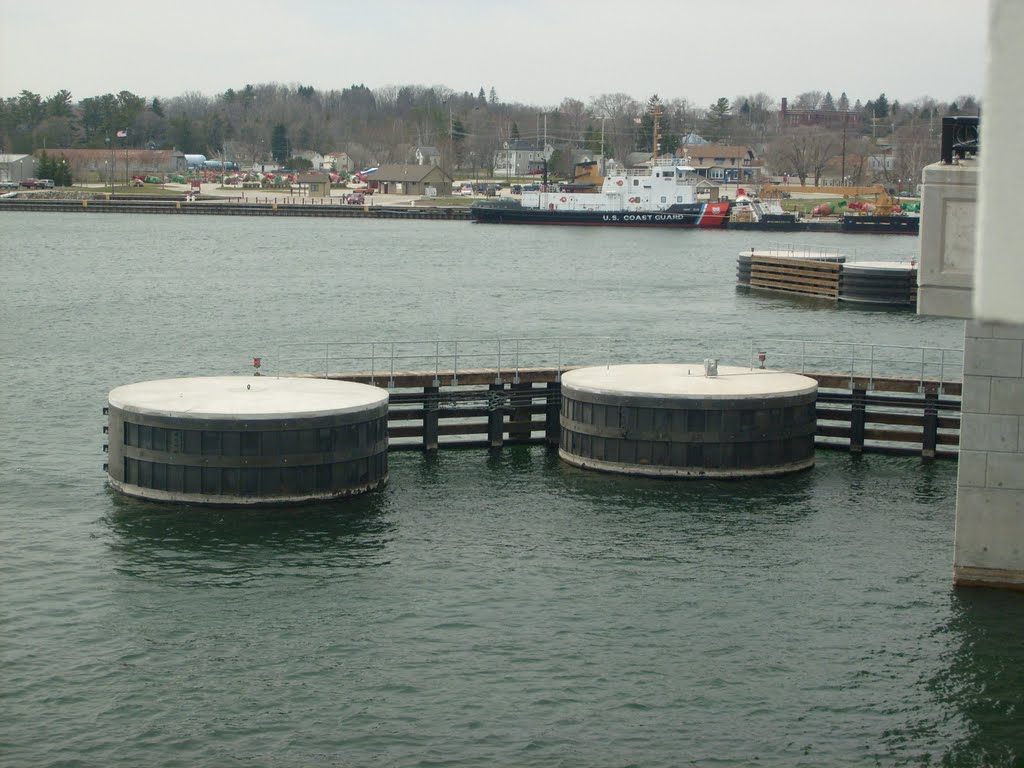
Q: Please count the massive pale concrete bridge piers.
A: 1